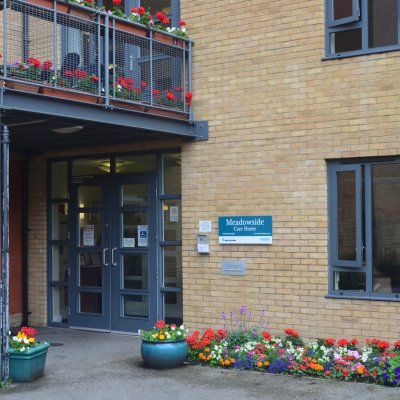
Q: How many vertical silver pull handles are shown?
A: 2